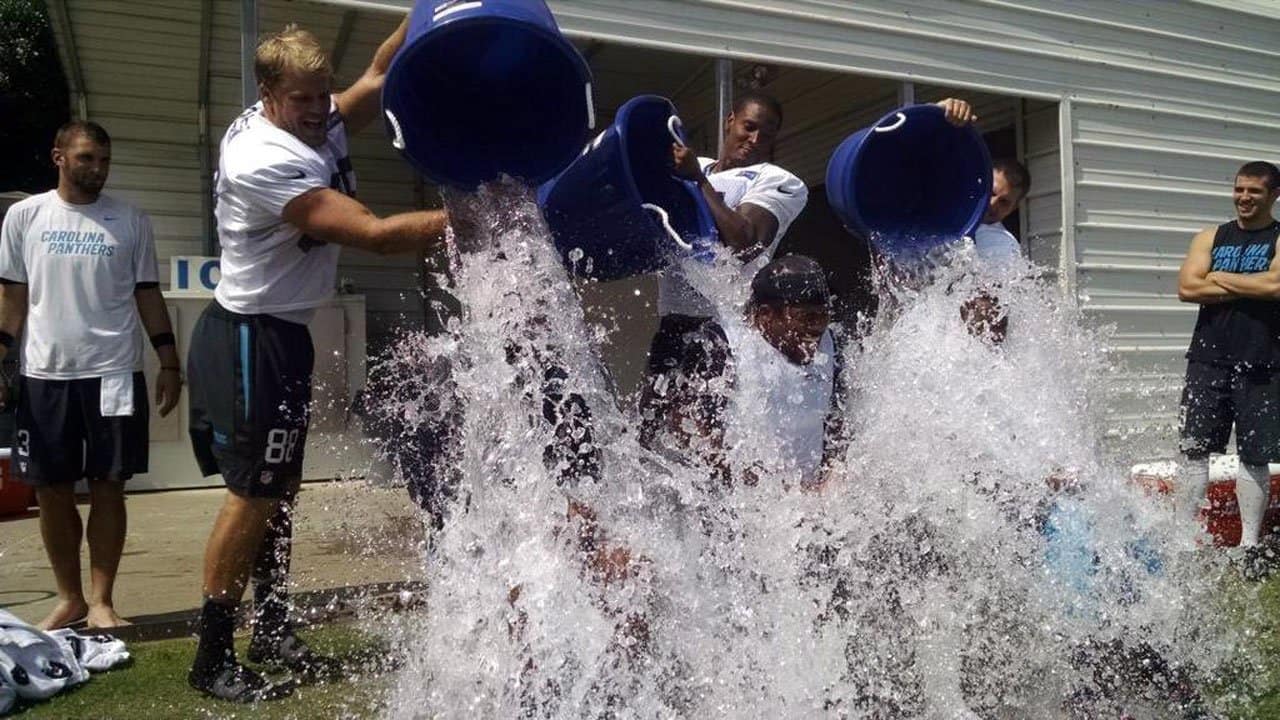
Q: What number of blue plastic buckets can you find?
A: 3